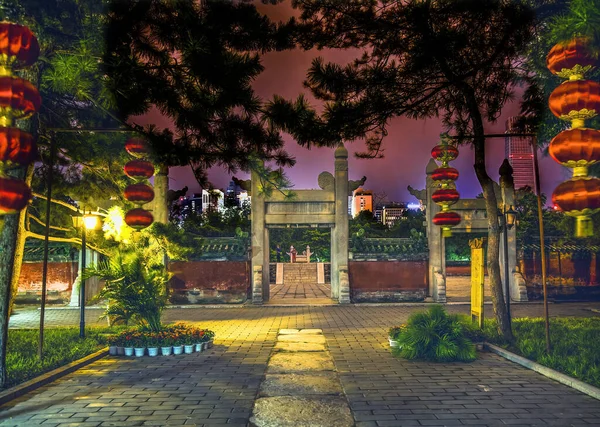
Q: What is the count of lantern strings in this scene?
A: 4